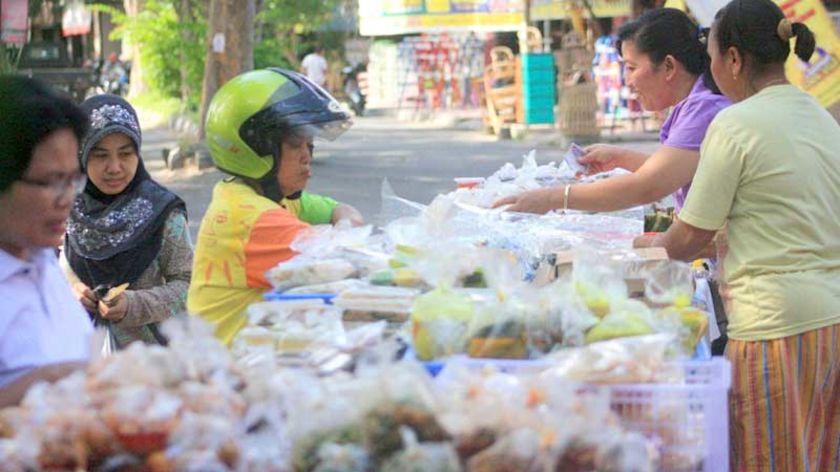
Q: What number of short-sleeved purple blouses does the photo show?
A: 1